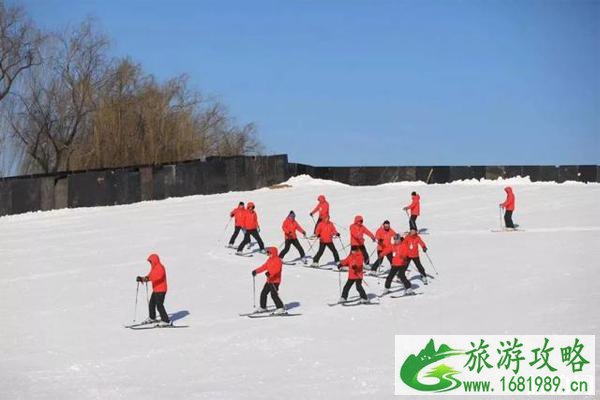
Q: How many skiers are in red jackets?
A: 14